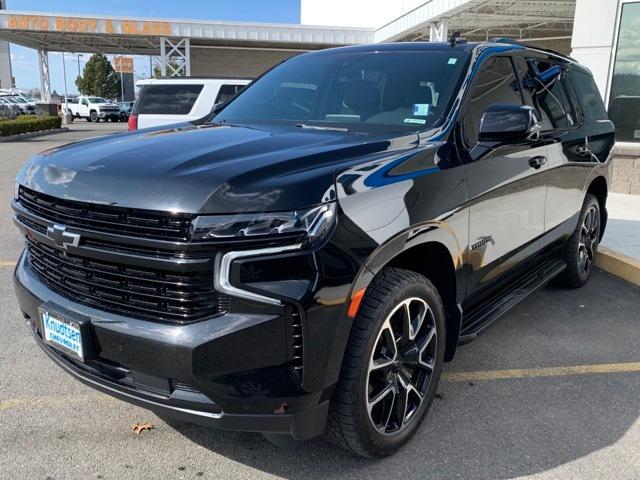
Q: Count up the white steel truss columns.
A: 3